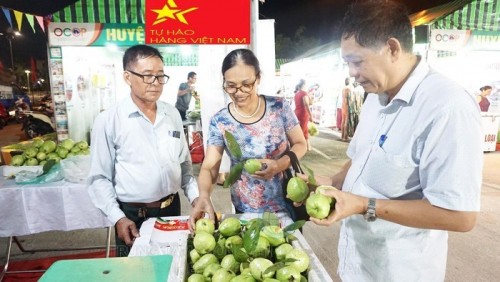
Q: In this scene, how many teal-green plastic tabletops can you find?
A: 1